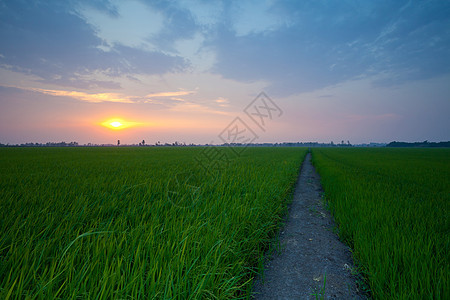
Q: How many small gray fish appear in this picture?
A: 0